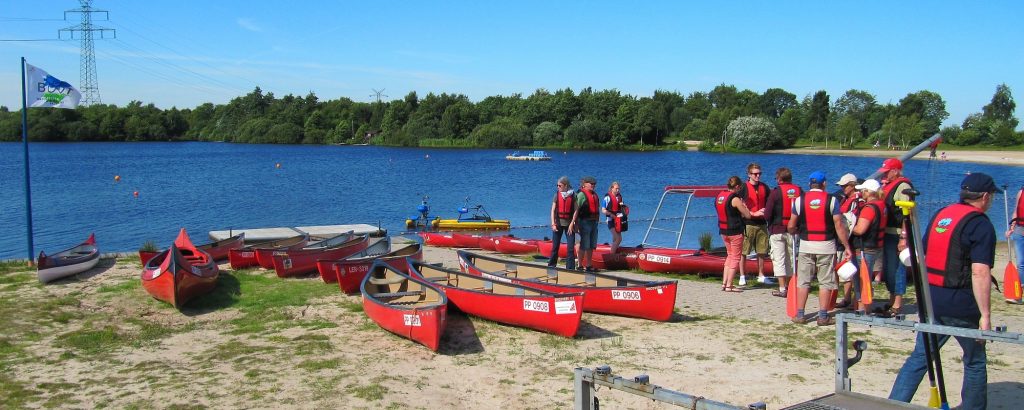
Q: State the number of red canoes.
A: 10